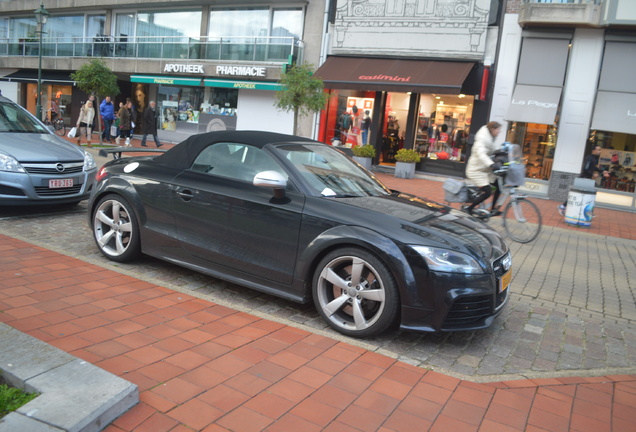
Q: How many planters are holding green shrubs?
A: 2